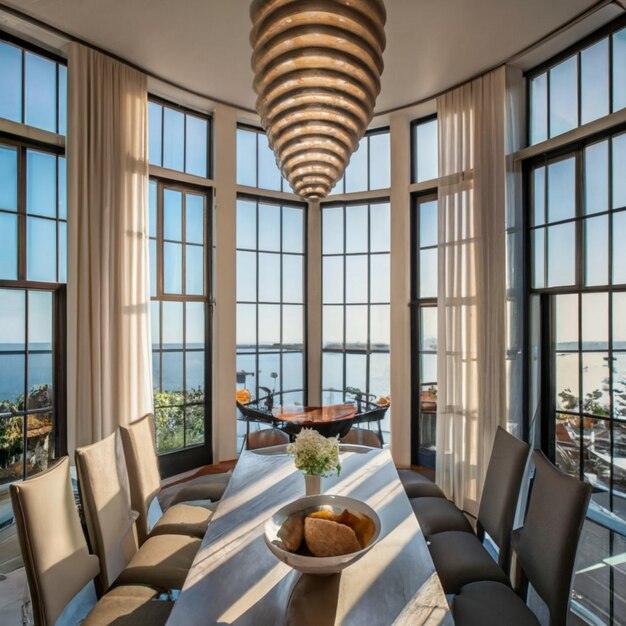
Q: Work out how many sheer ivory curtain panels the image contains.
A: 2